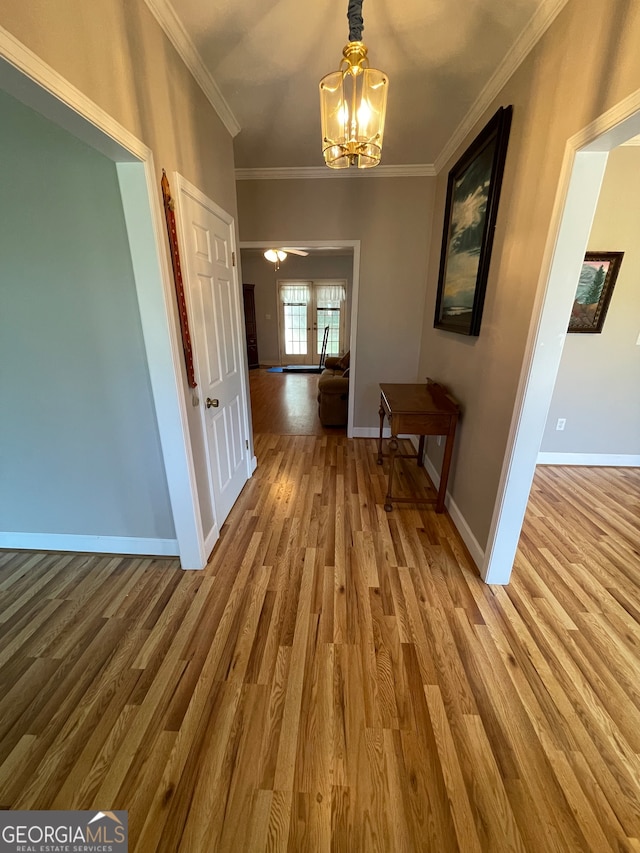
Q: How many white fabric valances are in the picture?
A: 2